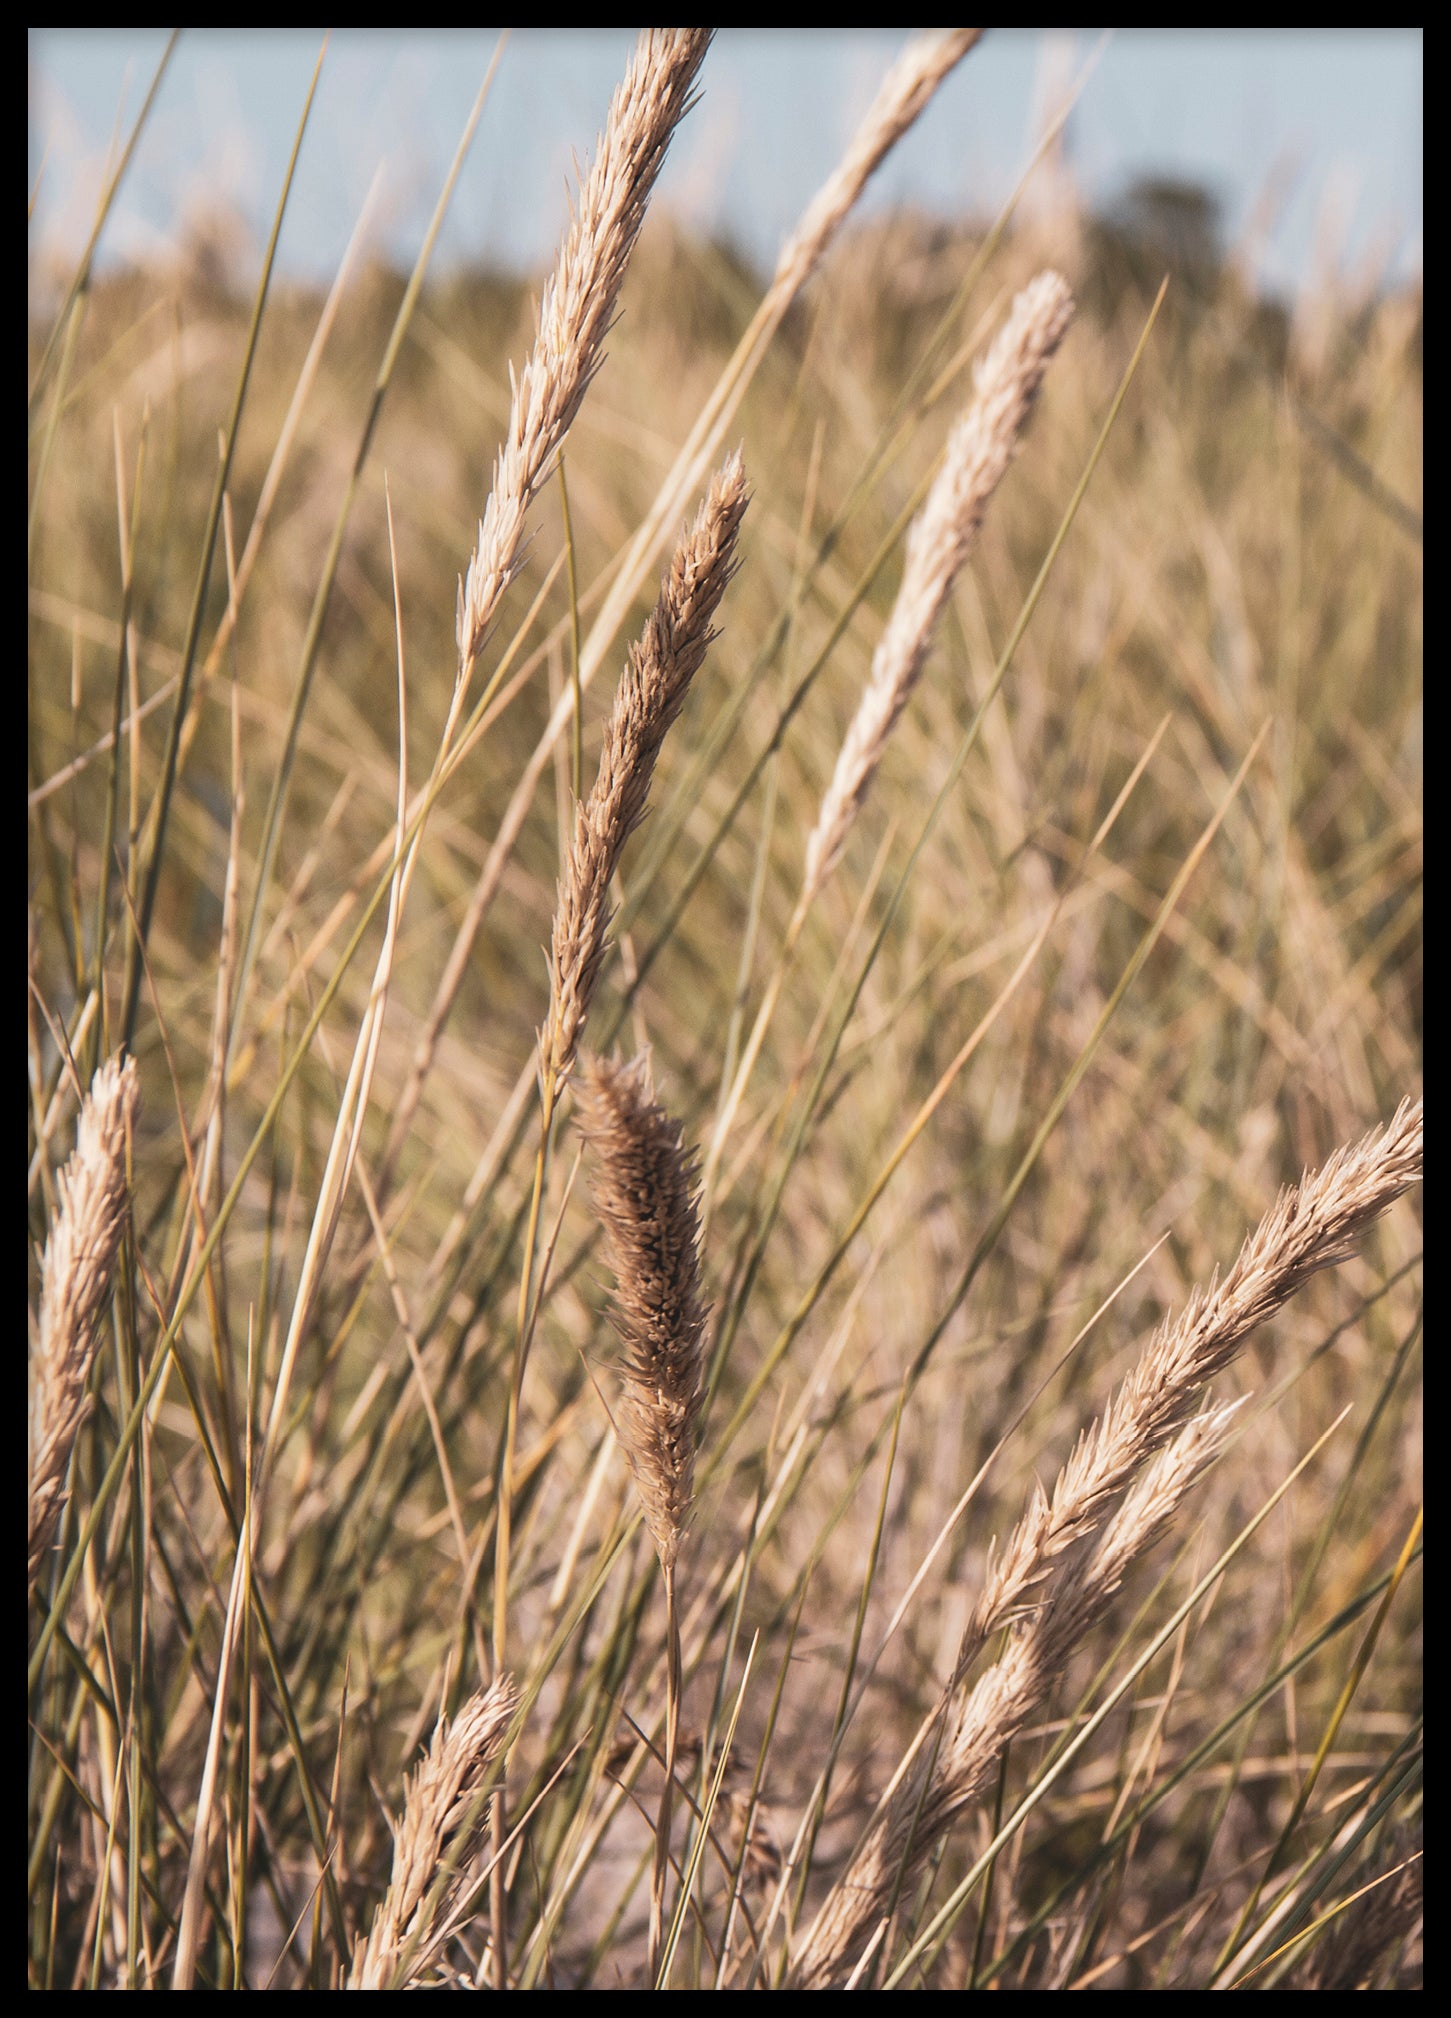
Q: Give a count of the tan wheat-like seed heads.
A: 9